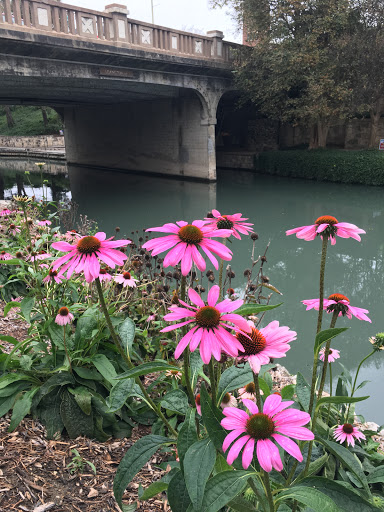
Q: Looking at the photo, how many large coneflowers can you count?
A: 8